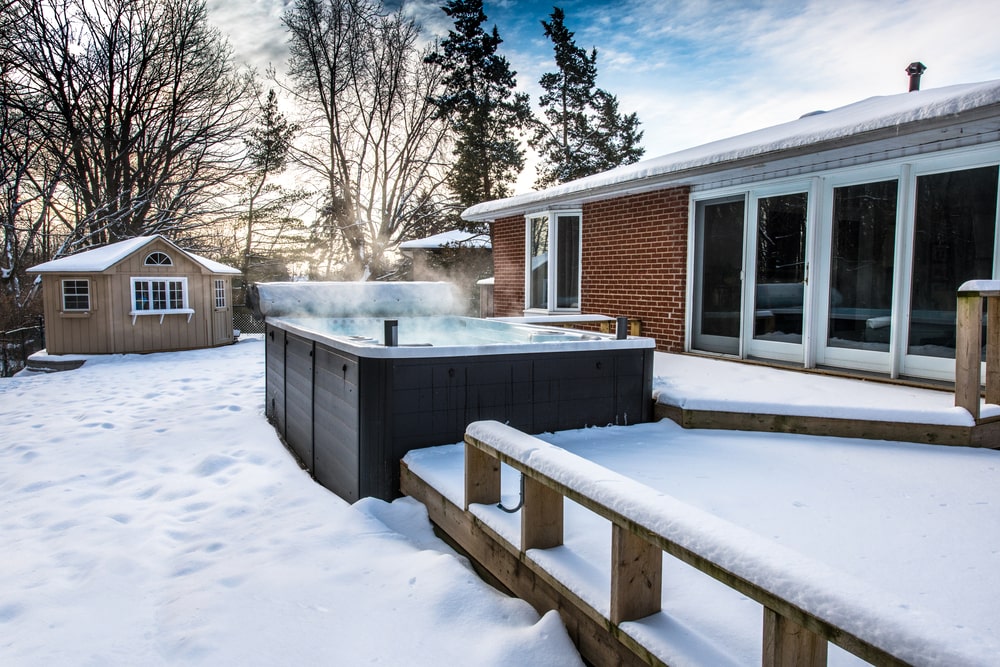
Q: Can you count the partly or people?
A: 0